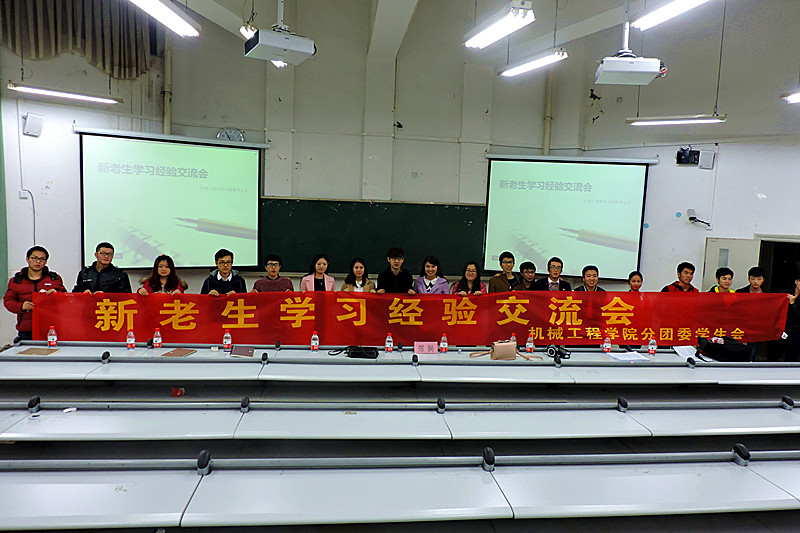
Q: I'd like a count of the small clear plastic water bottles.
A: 11